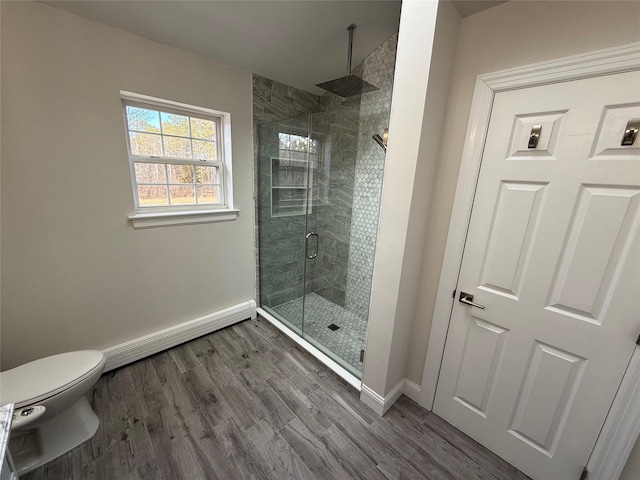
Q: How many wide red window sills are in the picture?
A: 0